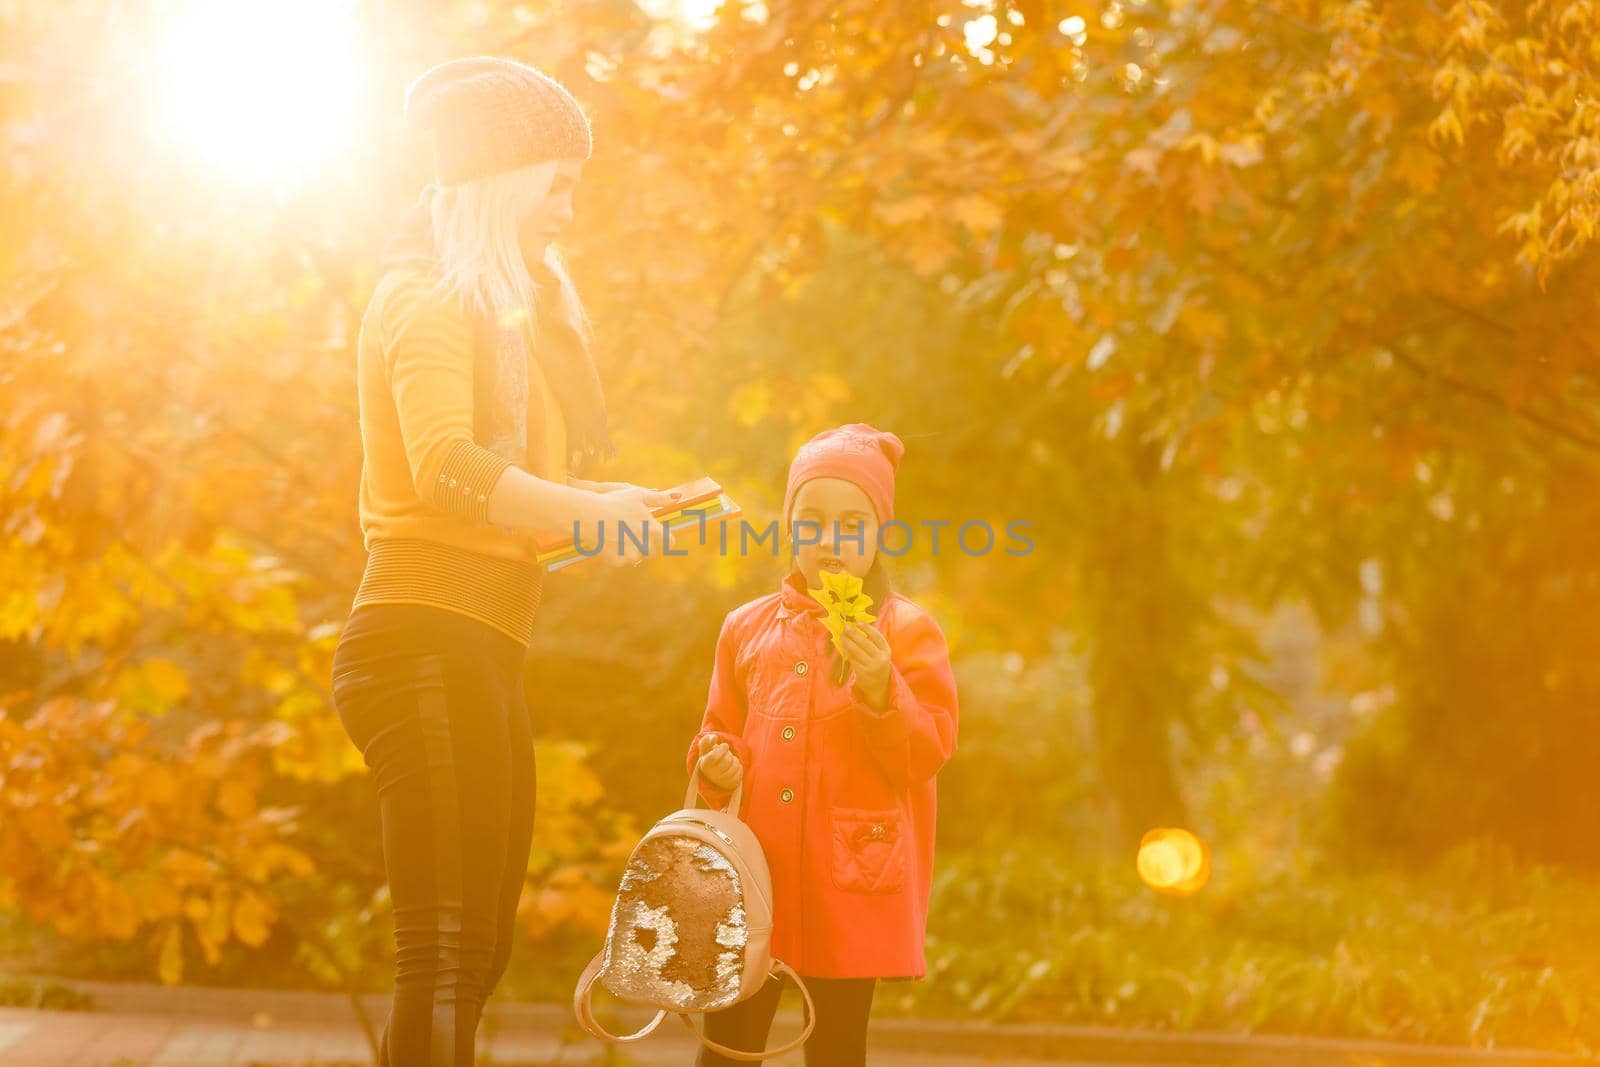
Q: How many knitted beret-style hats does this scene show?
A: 1